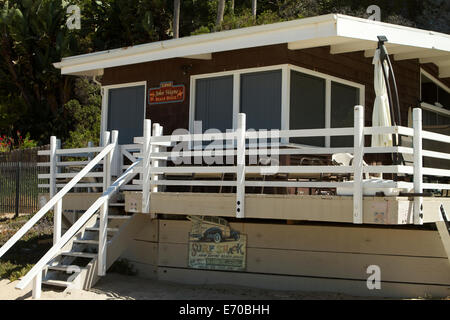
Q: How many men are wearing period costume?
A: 0